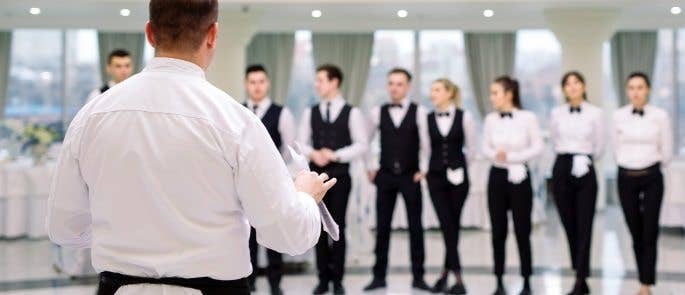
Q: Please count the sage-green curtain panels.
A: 6